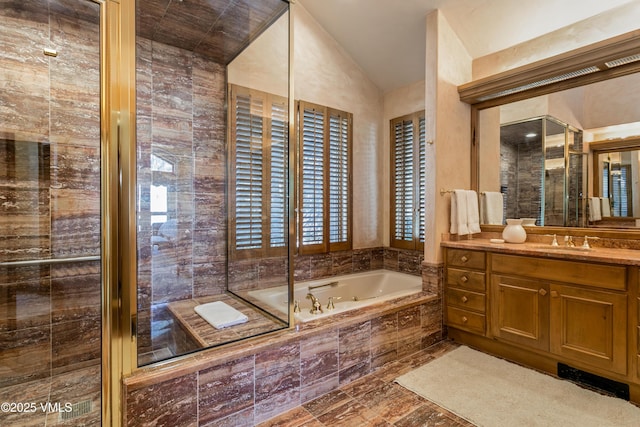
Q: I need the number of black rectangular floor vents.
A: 1